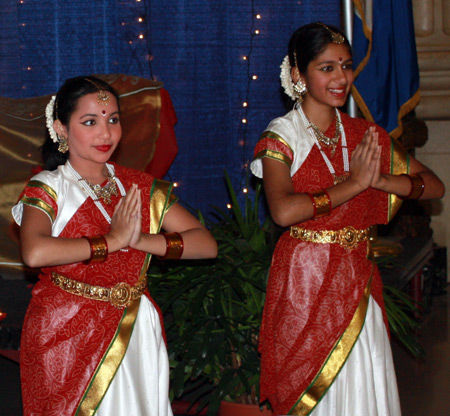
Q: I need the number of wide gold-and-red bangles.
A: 4